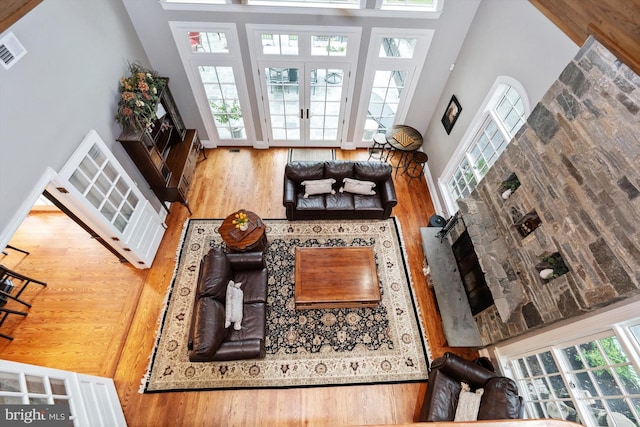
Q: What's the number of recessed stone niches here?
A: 3